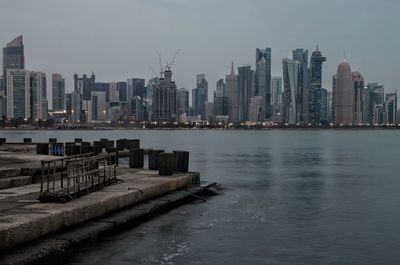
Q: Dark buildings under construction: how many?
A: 1